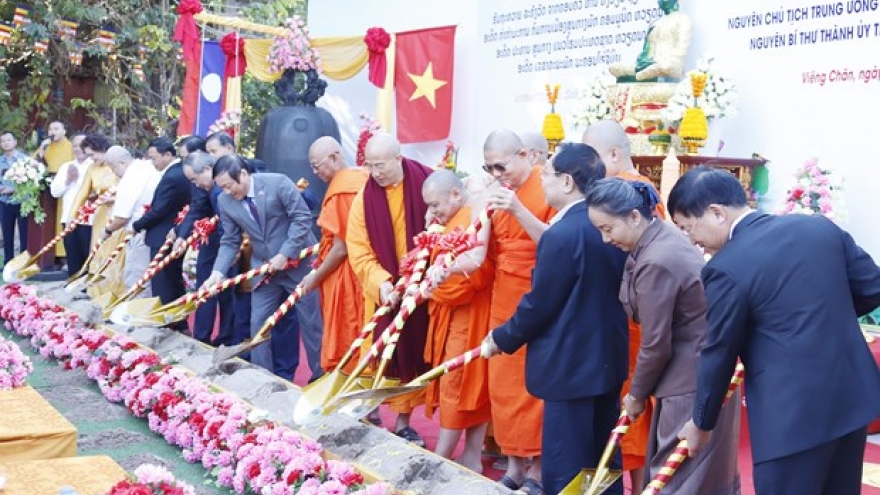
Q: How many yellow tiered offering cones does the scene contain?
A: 2